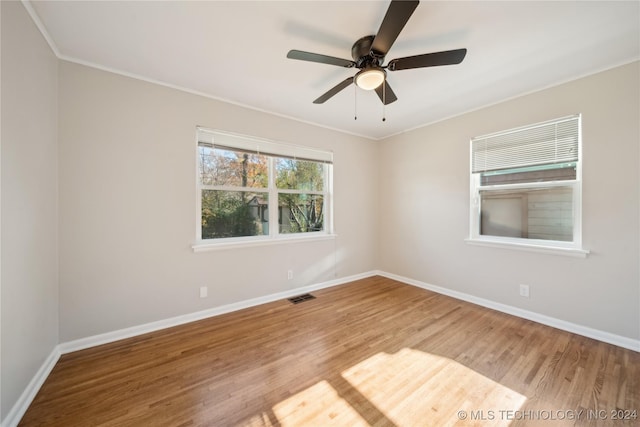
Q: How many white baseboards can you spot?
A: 3